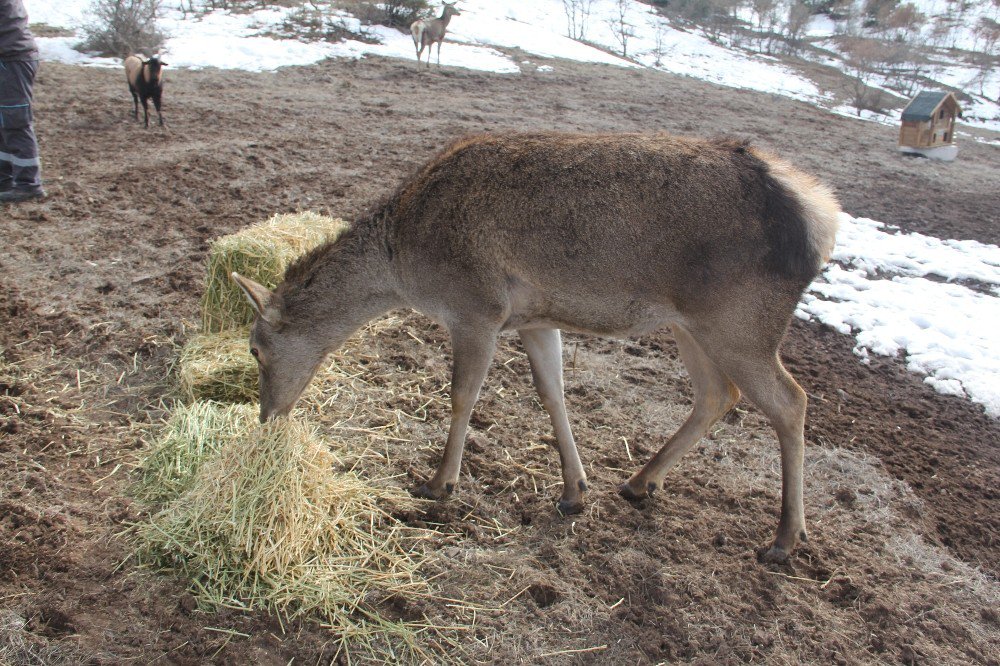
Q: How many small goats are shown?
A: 1